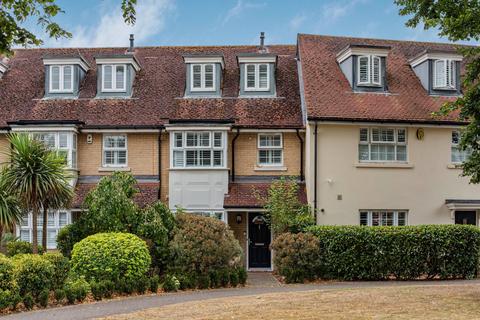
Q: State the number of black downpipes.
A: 4